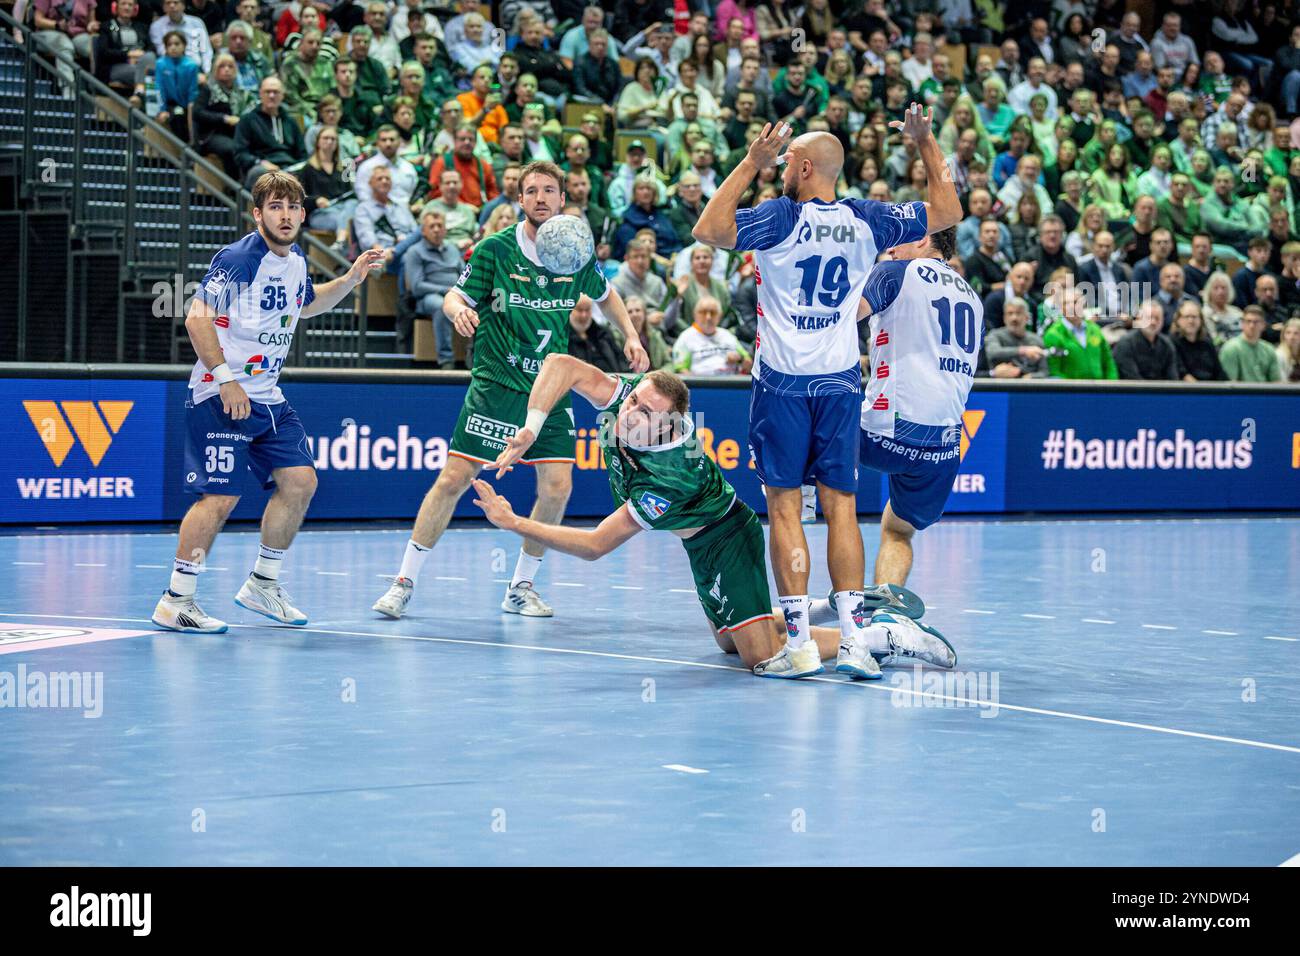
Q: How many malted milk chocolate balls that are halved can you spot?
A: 0